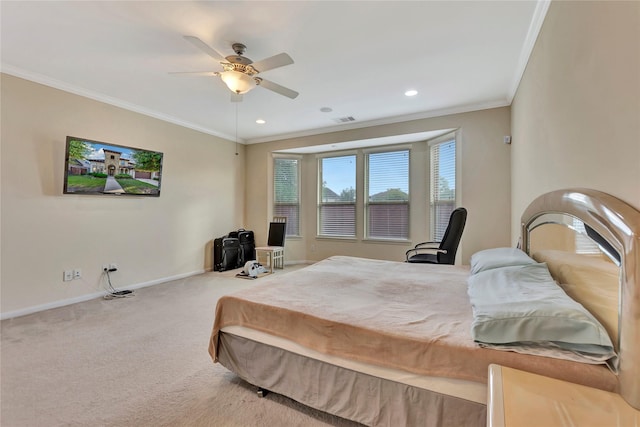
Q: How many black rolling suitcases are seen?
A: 2